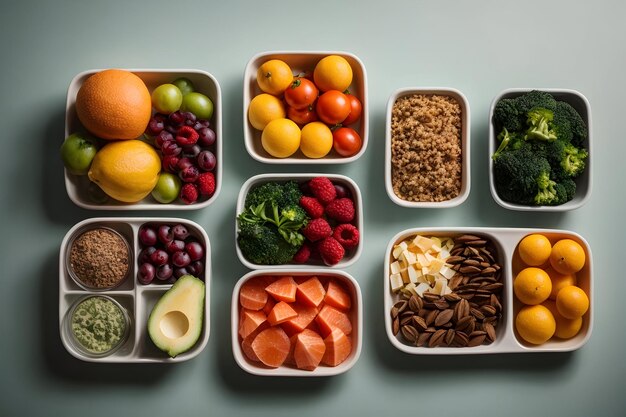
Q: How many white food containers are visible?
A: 8